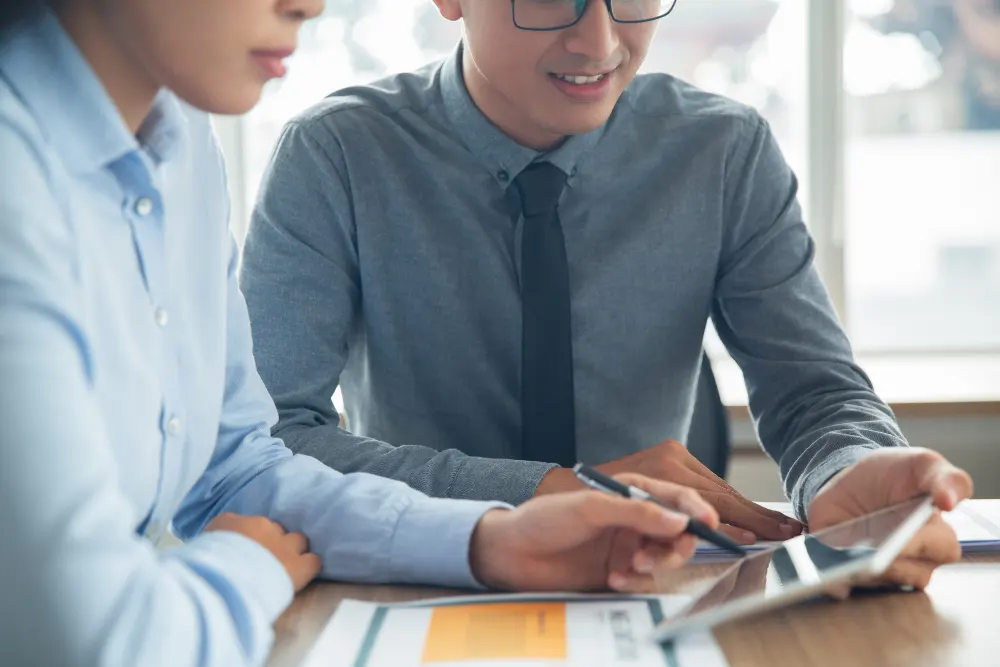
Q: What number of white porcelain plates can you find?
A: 0